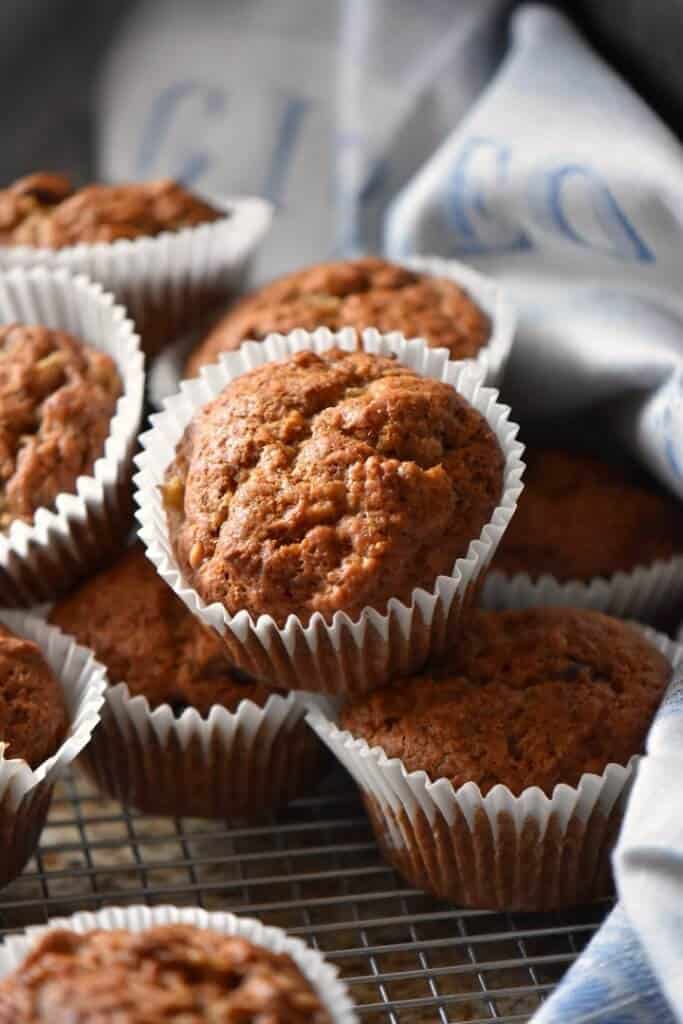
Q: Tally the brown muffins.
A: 9